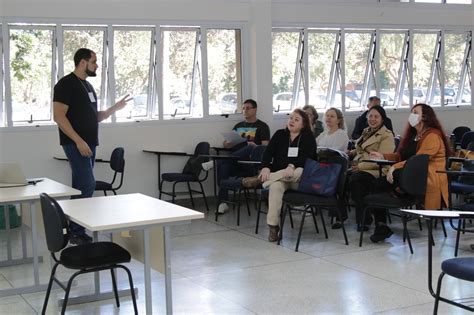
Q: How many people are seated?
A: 7